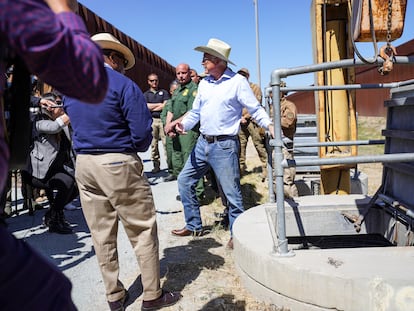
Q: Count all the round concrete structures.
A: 1